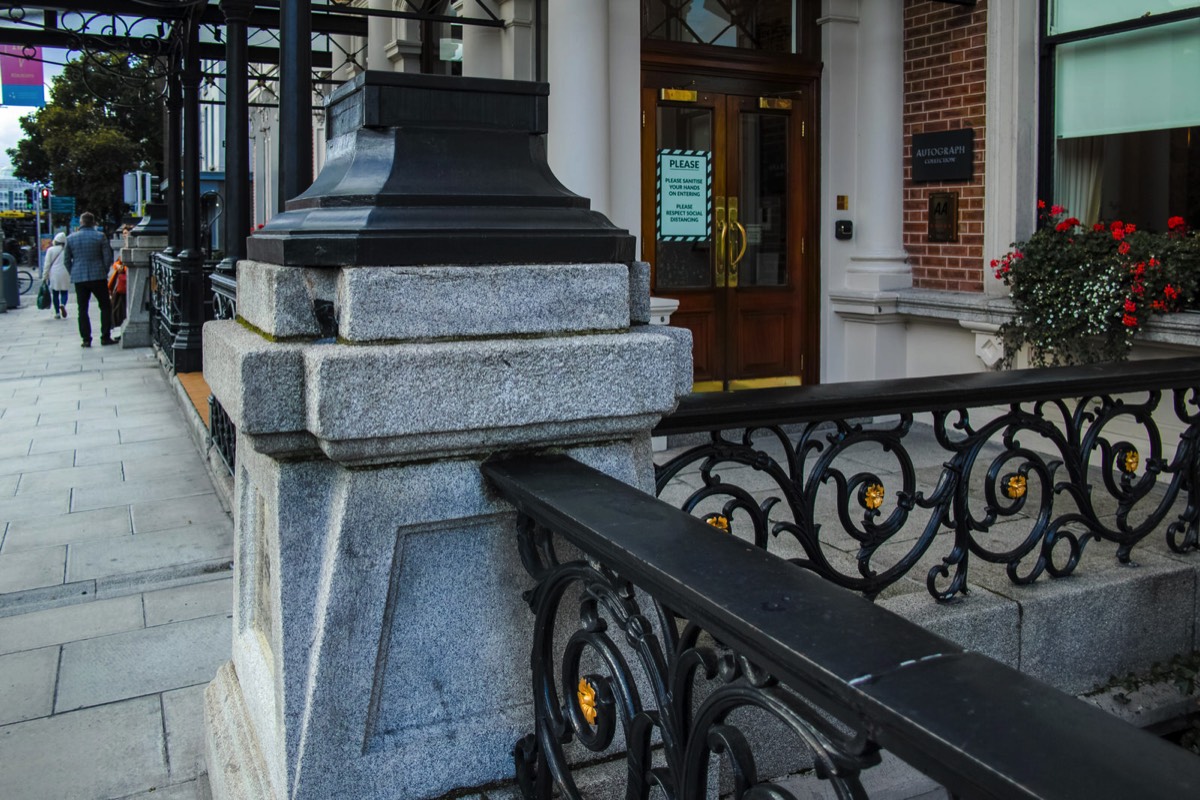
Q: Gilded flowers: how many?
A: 5